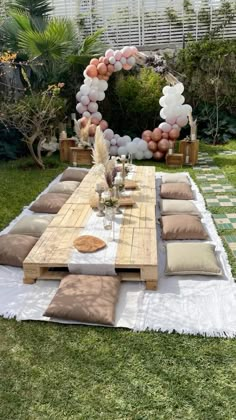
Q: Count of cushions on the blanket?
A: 11